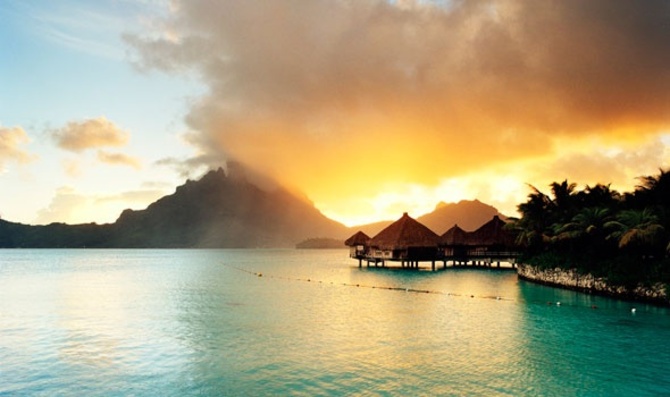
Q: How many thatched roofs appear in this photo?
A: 4